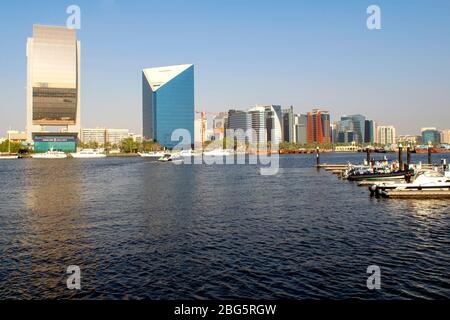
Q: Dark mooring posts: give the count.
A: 5